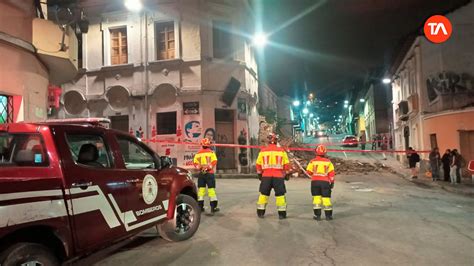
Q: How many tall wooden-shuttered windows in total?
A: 2